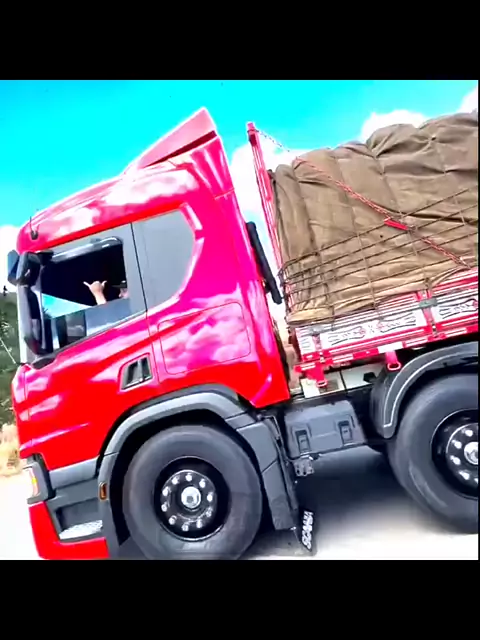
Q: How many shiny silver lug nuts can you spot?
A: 15